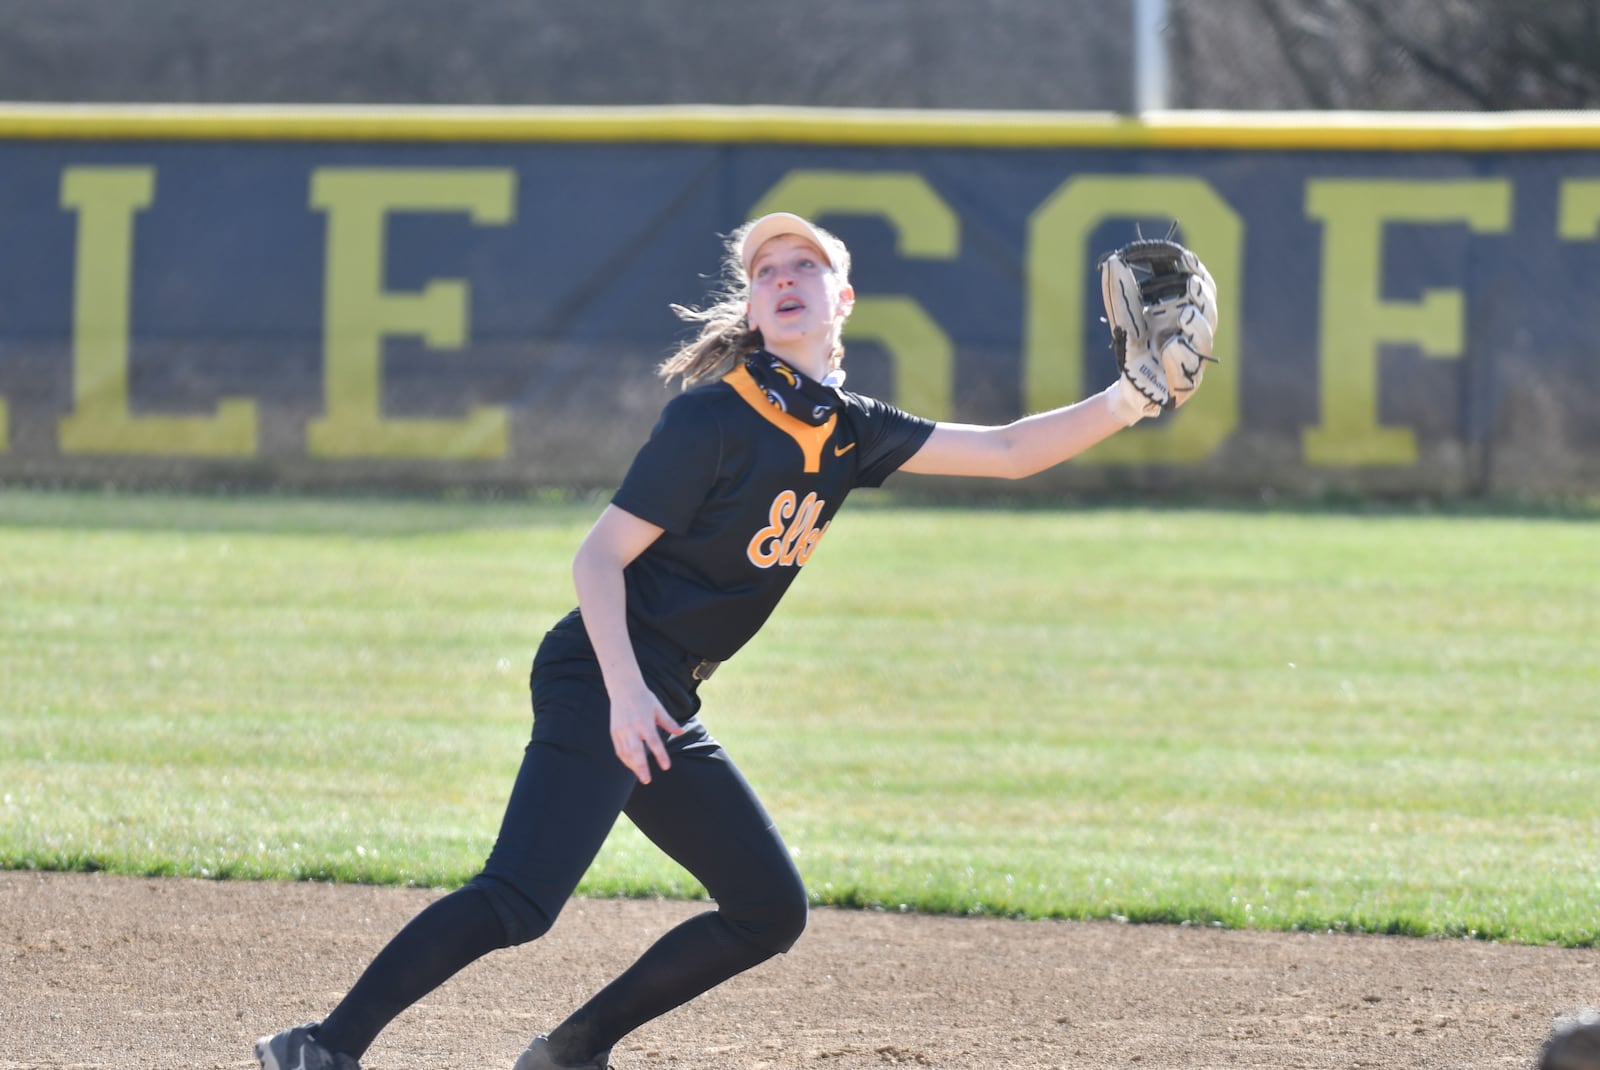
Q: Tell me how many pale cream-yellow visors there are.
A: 1